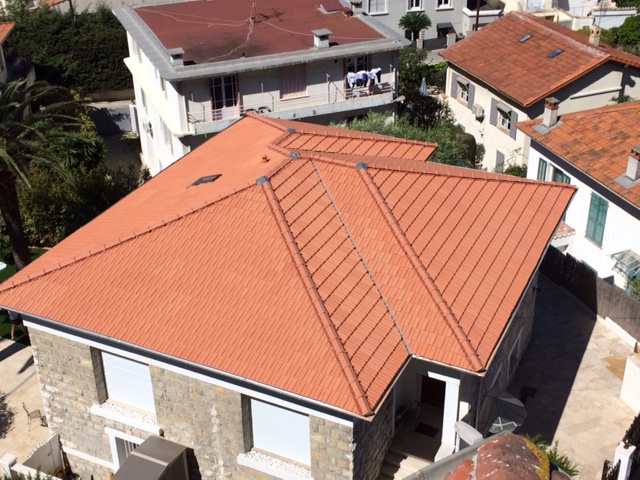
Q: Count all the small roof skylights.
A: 3